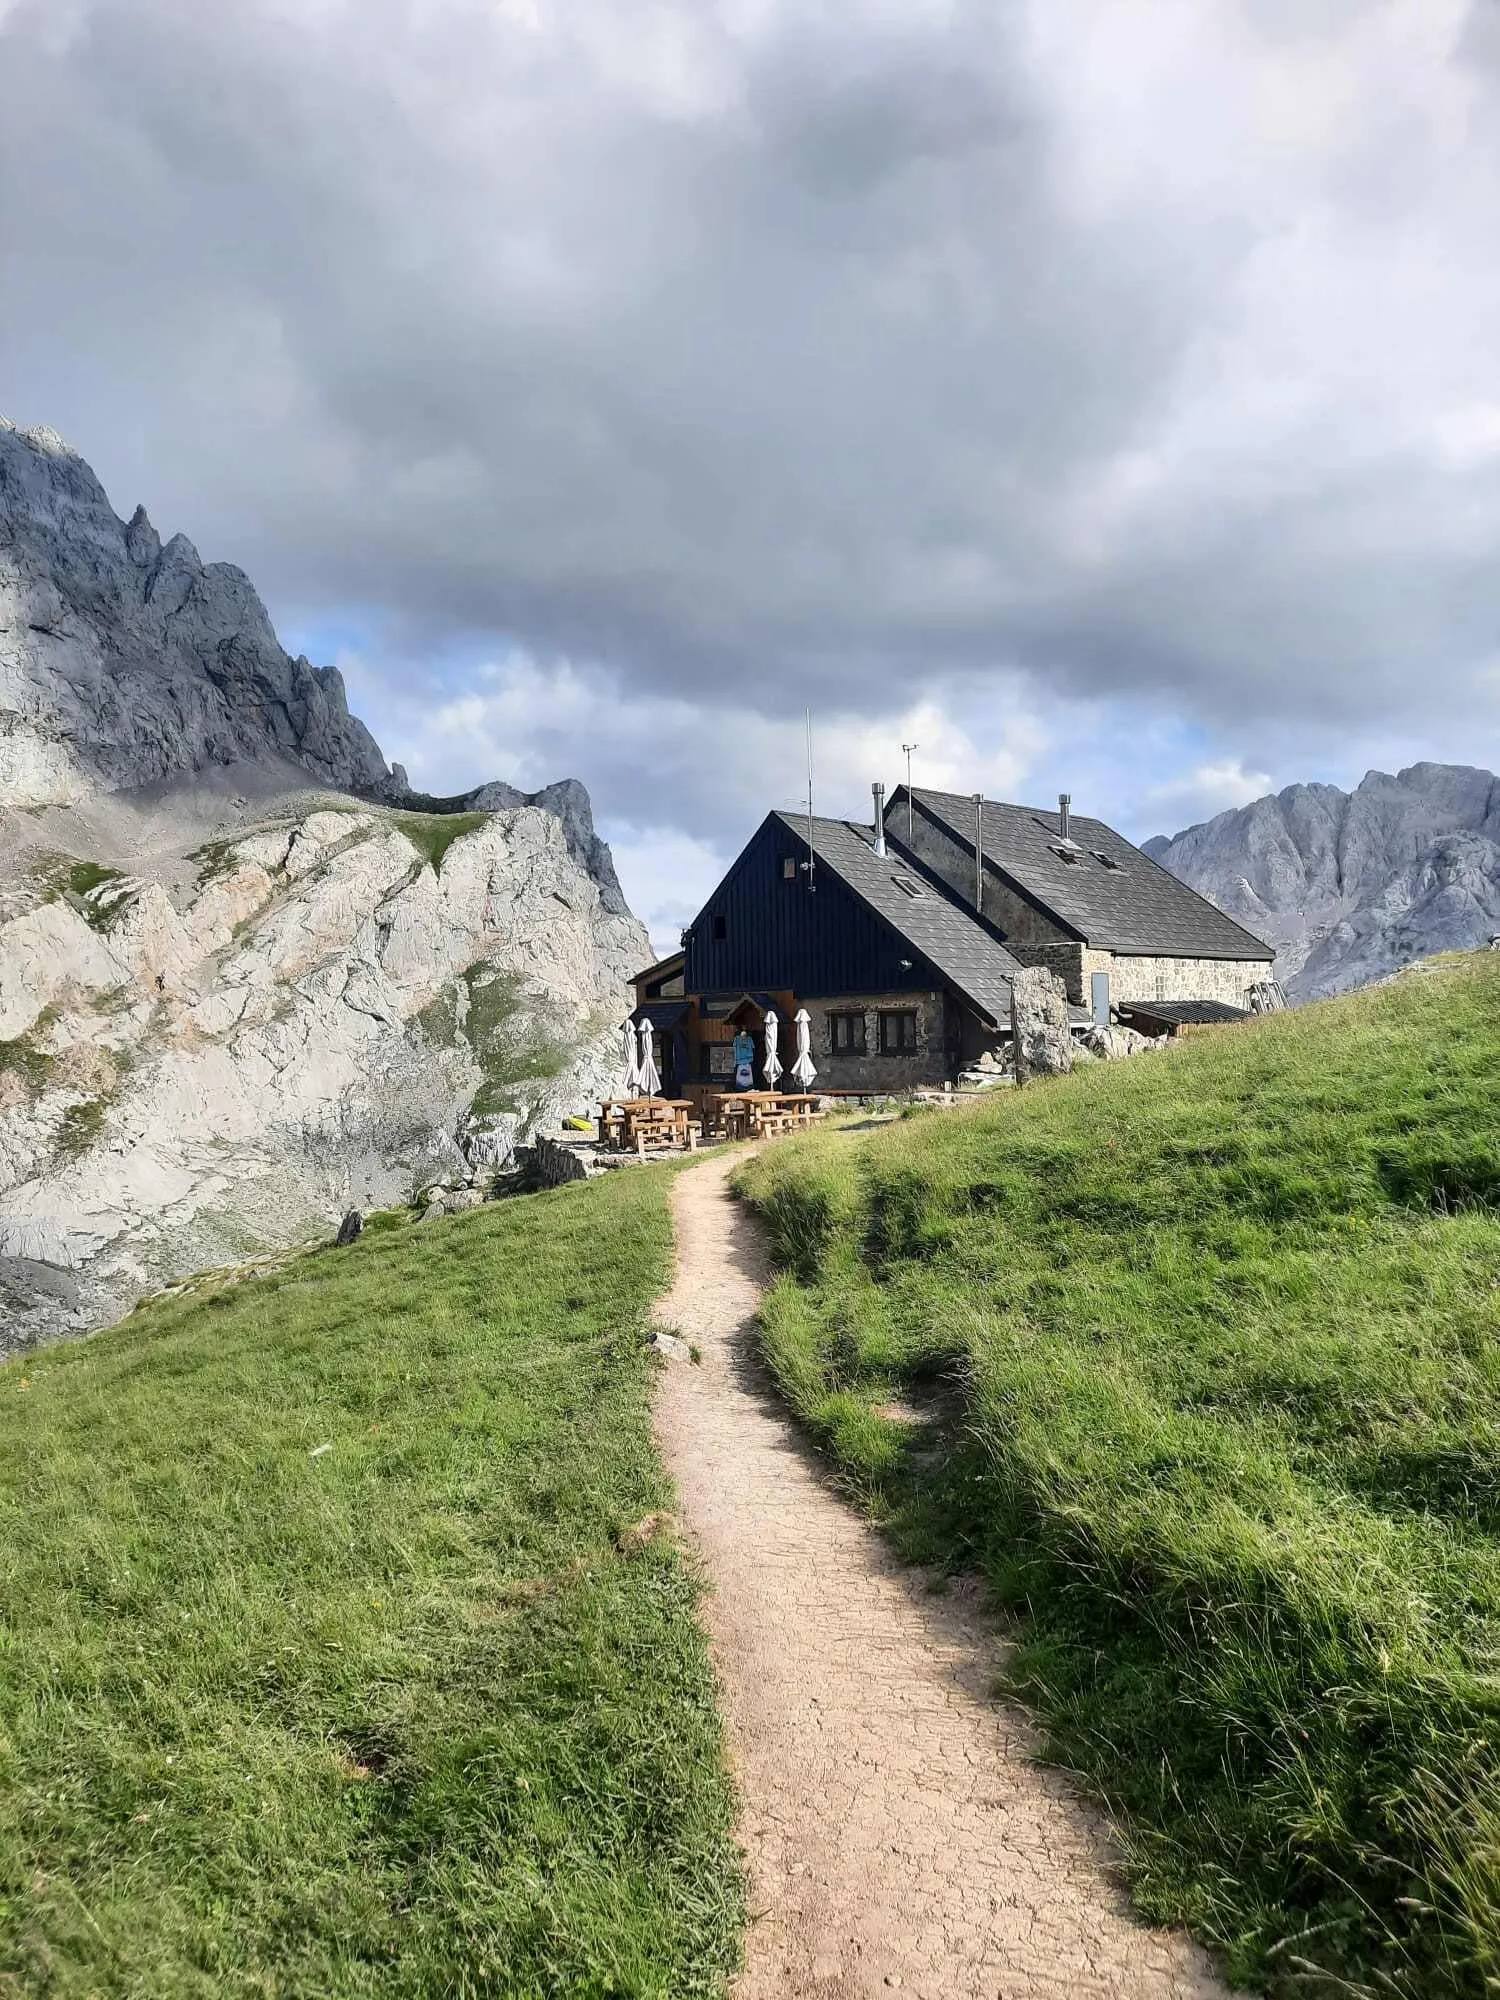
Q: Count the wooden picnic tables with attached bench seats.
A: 4